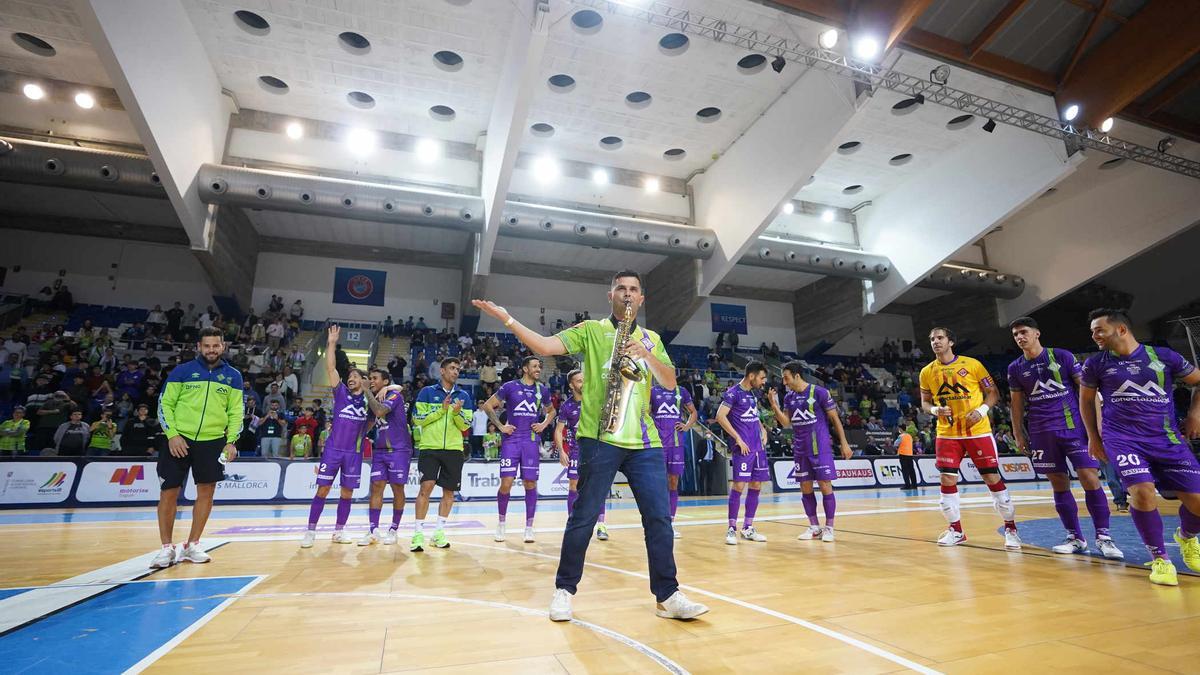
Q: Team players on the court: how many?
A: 12